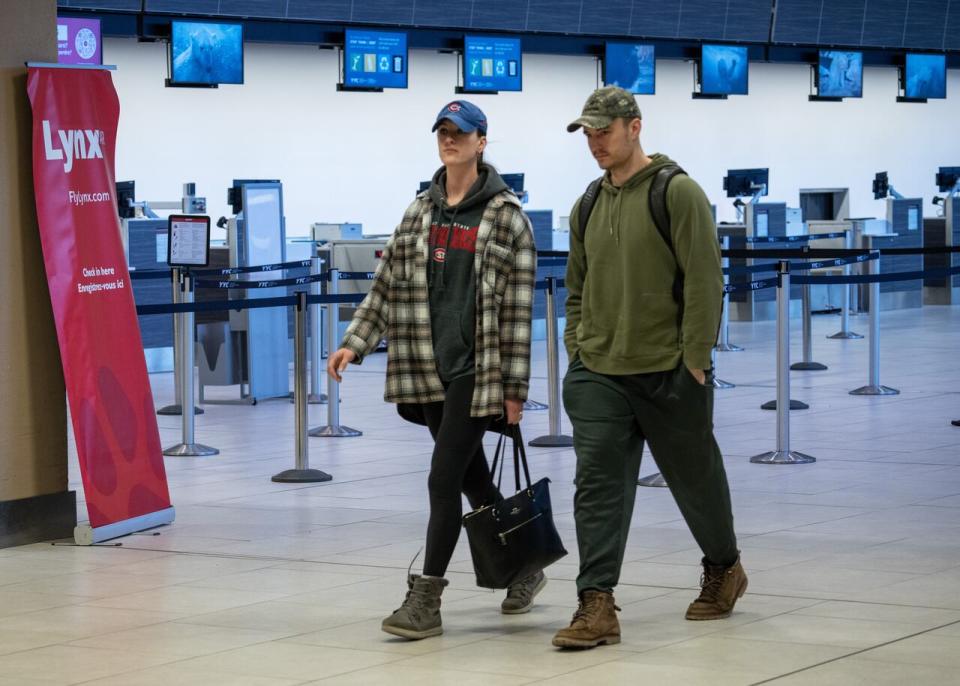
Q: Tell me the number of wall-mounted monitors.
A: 8